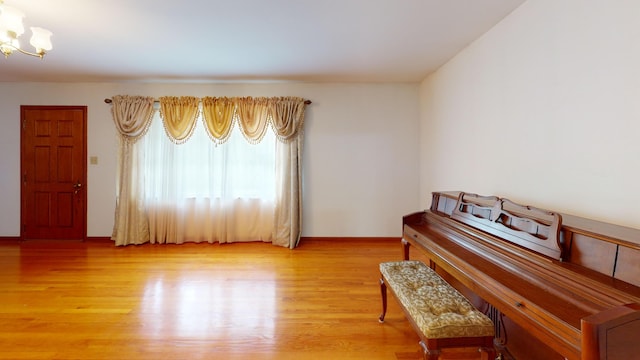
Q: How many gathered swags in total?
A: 5